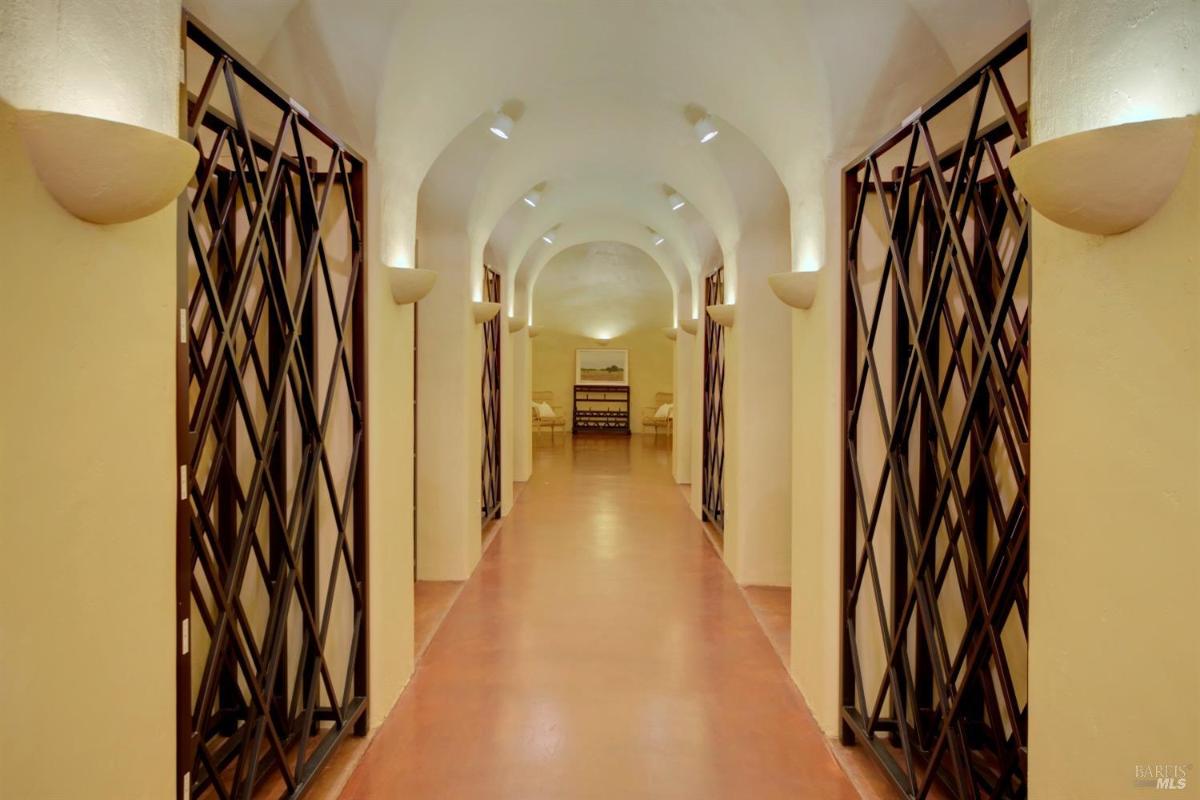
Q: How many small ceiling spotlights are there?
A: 6